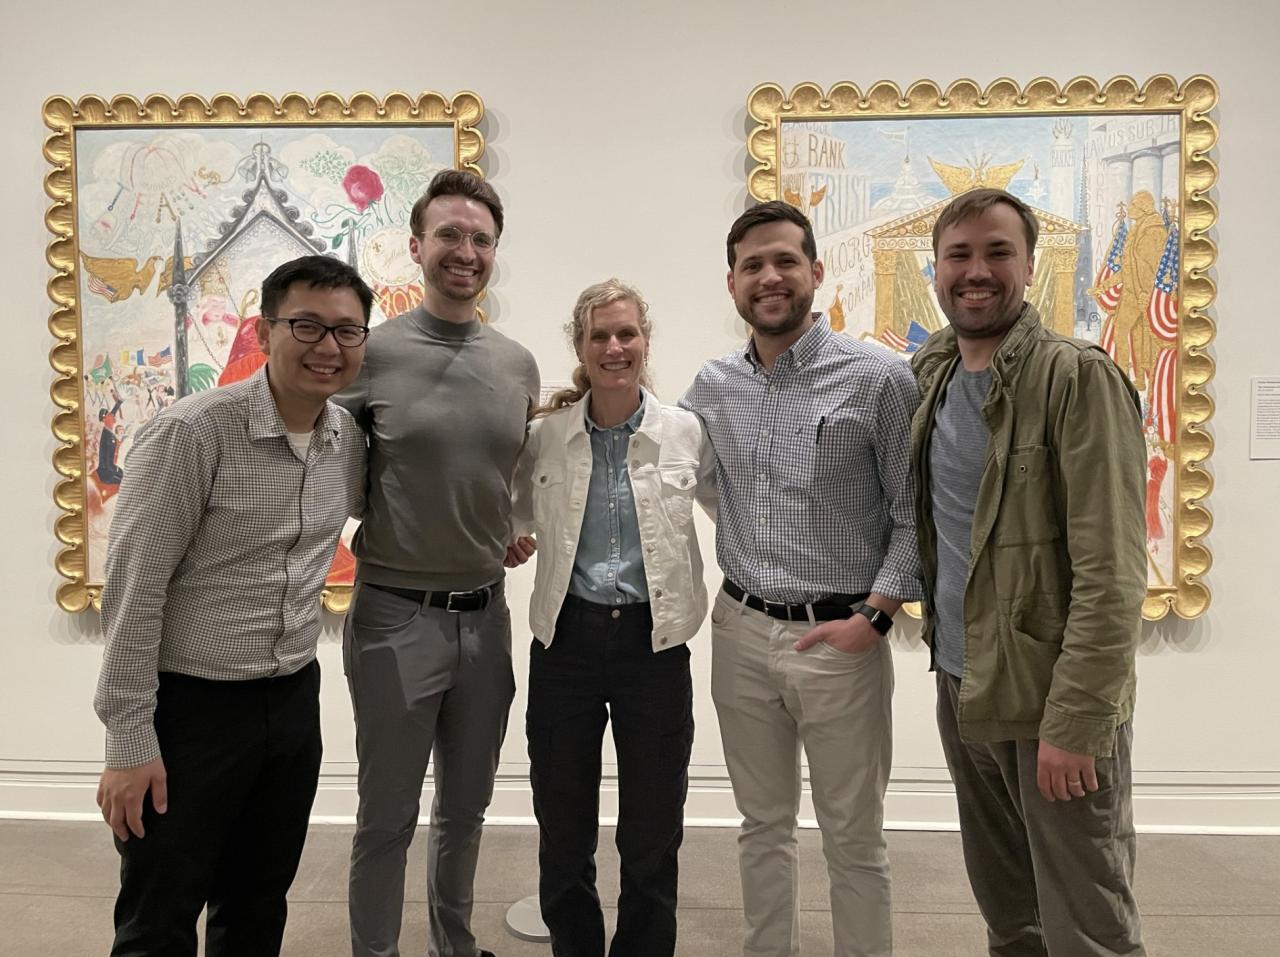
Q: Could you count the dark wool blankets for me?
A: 0